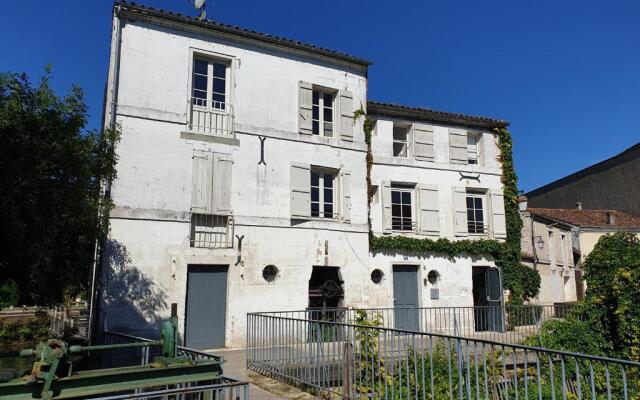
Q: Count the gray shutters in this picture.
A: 12